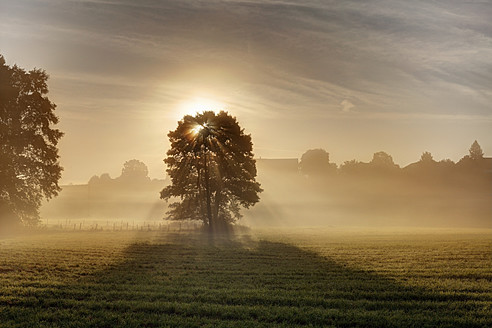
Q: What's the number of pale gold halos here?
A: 1